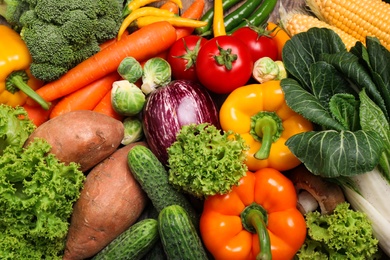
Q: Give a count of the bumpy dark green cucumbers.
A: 3